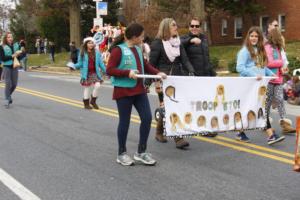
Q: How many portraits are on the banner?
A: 11